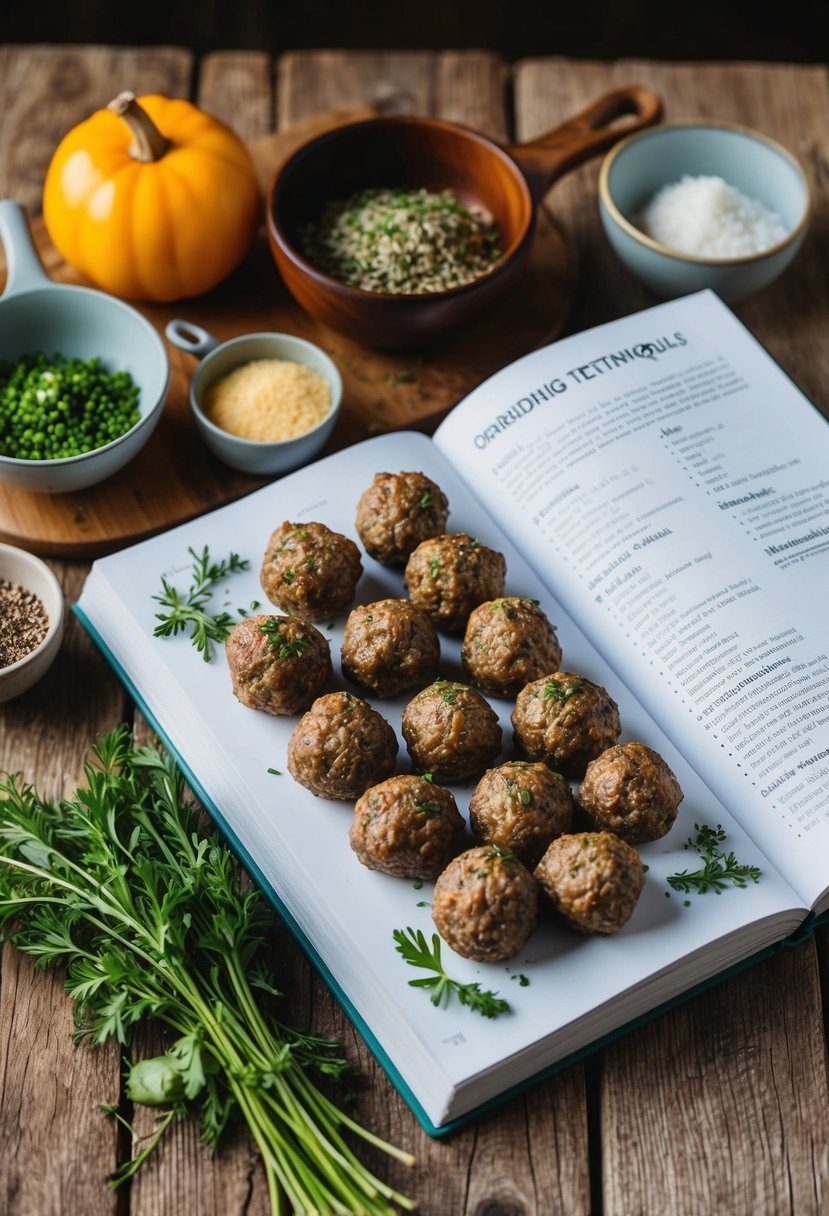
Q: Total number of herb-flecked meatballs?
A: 14